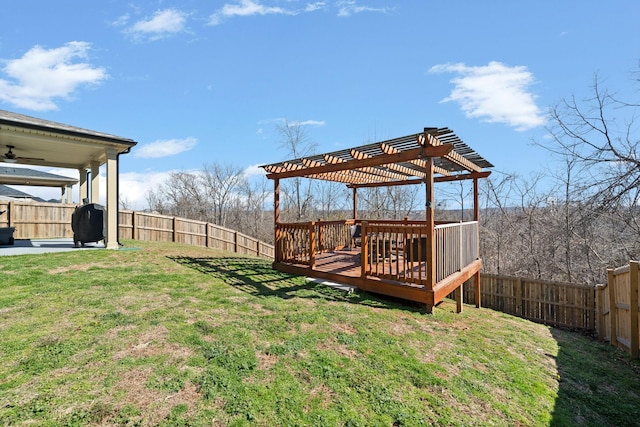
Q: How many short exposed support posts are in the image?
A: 3